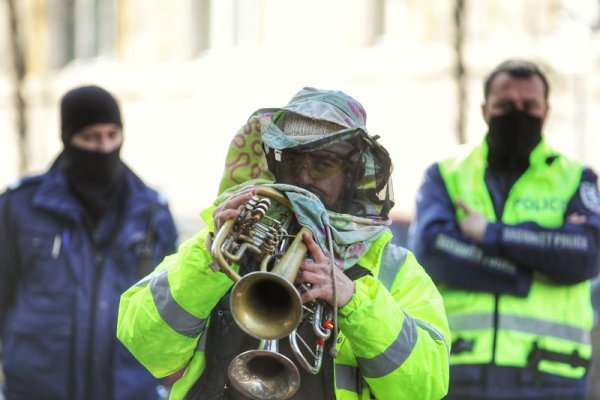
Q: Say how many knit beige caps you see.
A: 1